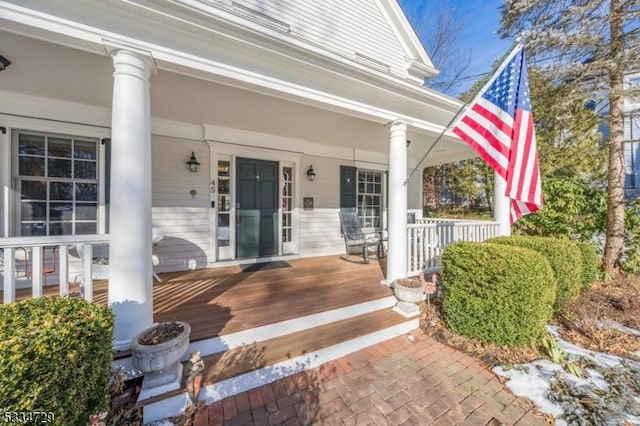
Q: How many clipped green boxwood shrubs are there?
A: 4